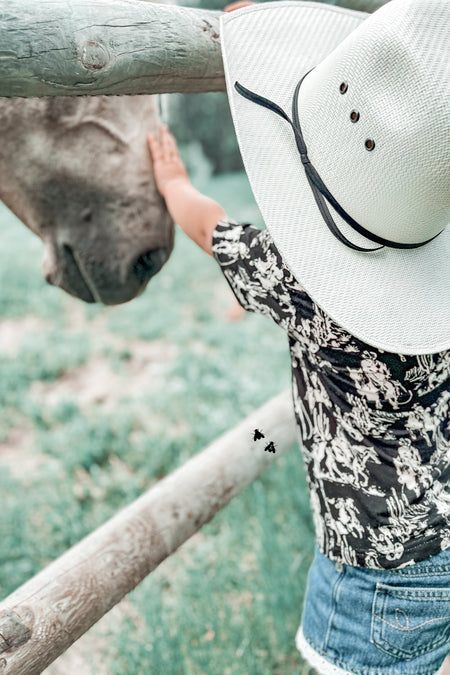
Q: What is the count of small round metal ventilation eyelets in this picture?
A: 3